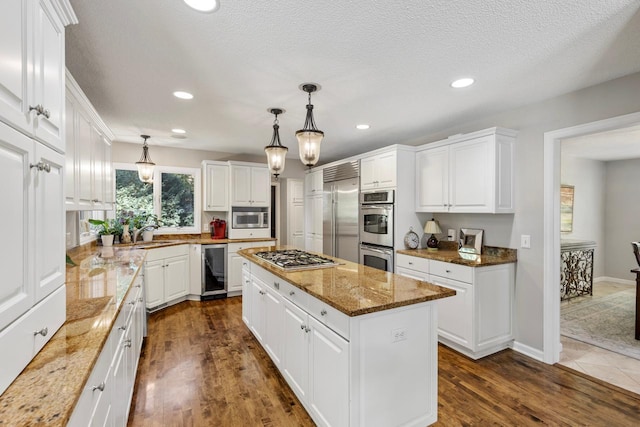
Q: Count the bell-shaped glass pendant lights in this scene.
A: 3